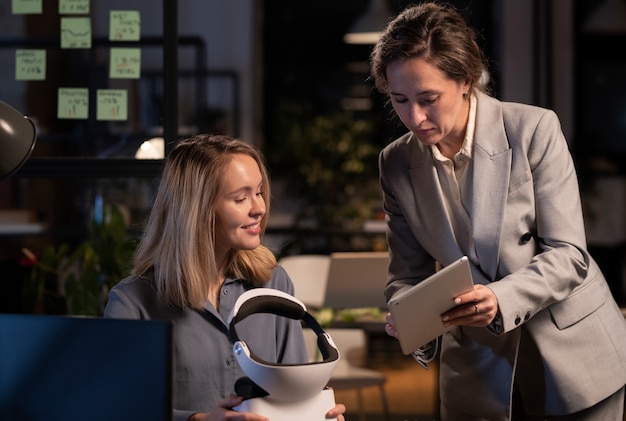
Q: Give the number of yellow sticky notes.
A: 8